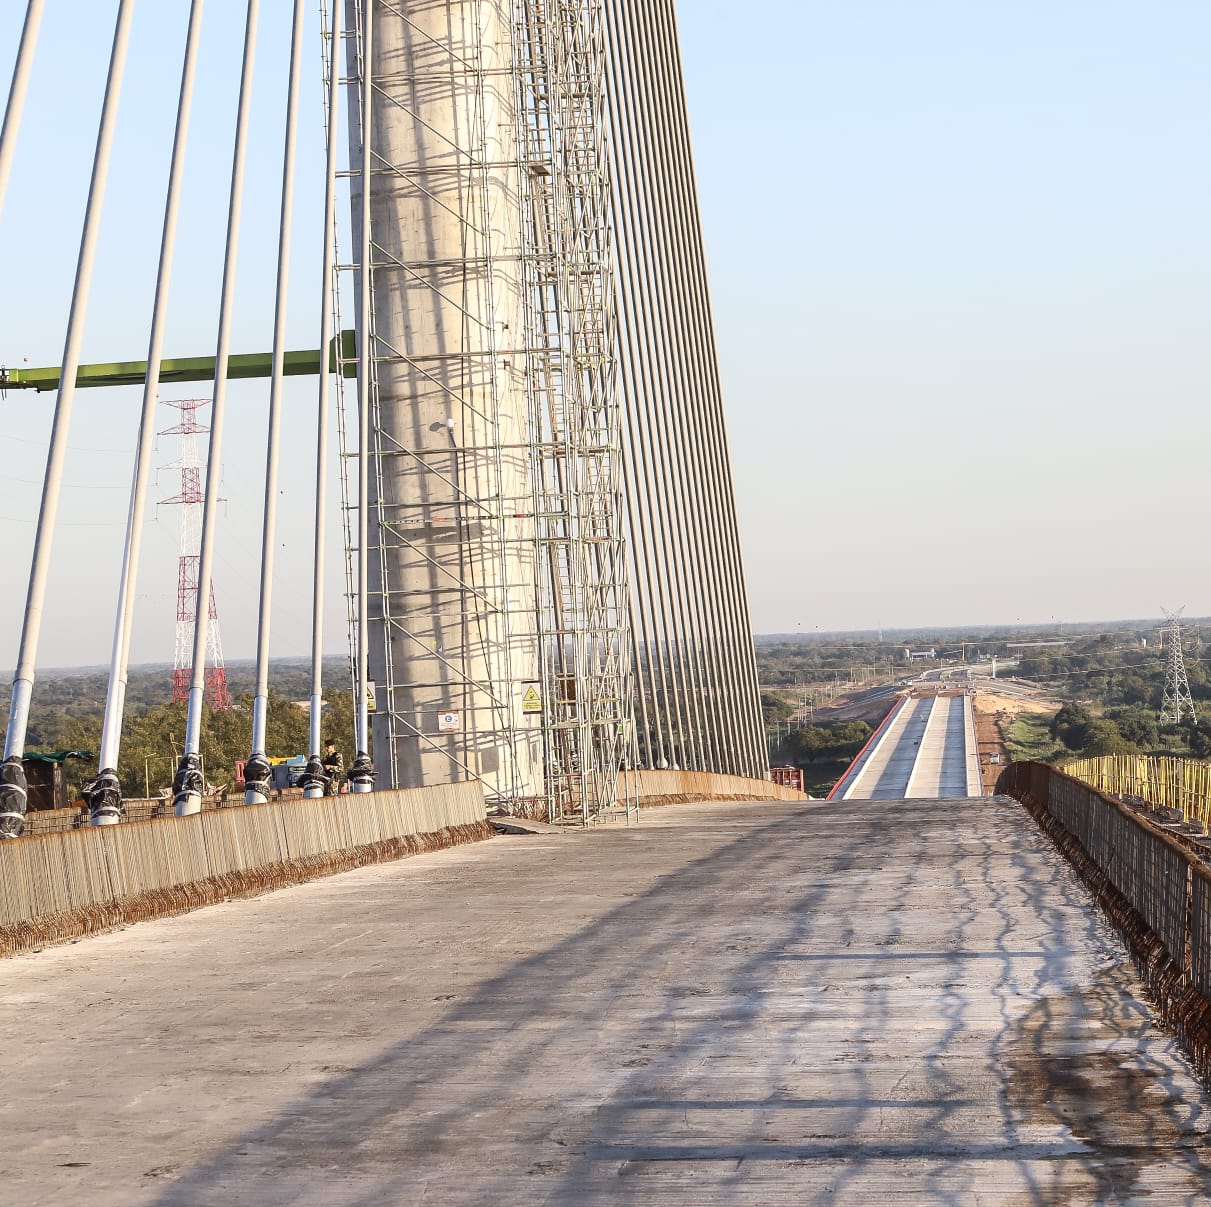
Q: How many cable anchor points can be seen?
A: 6